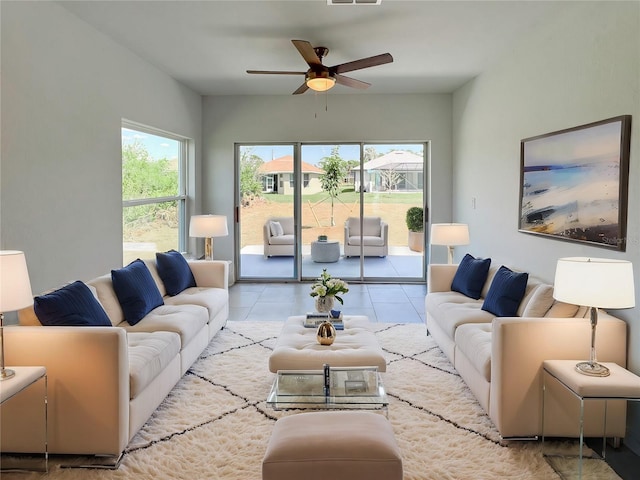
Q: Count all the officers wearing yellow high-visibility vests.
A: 0